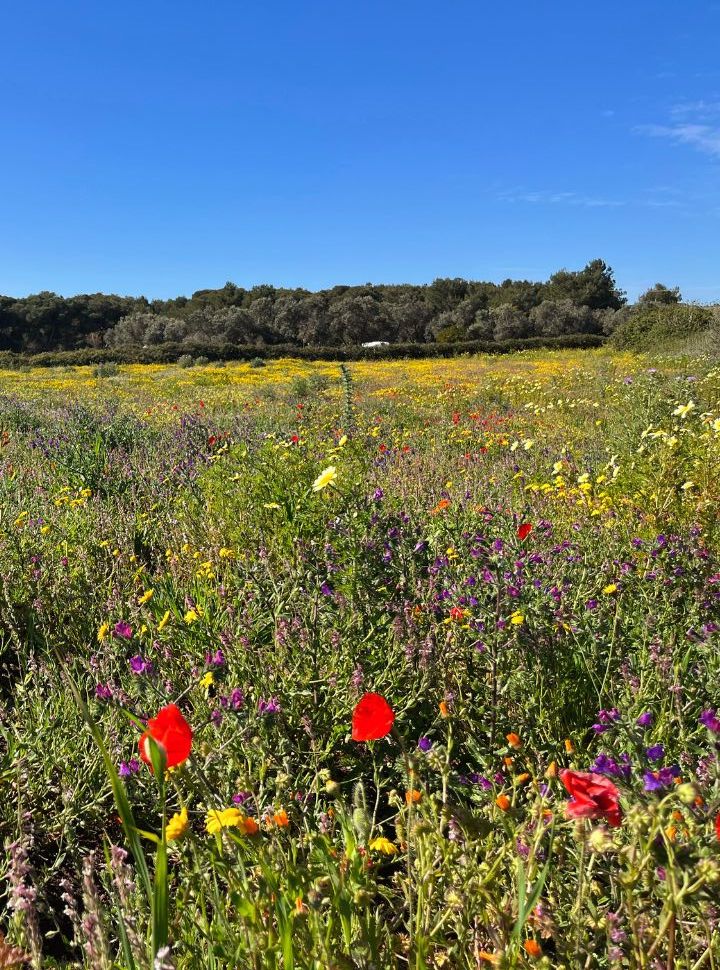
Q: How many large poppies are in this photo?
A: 3